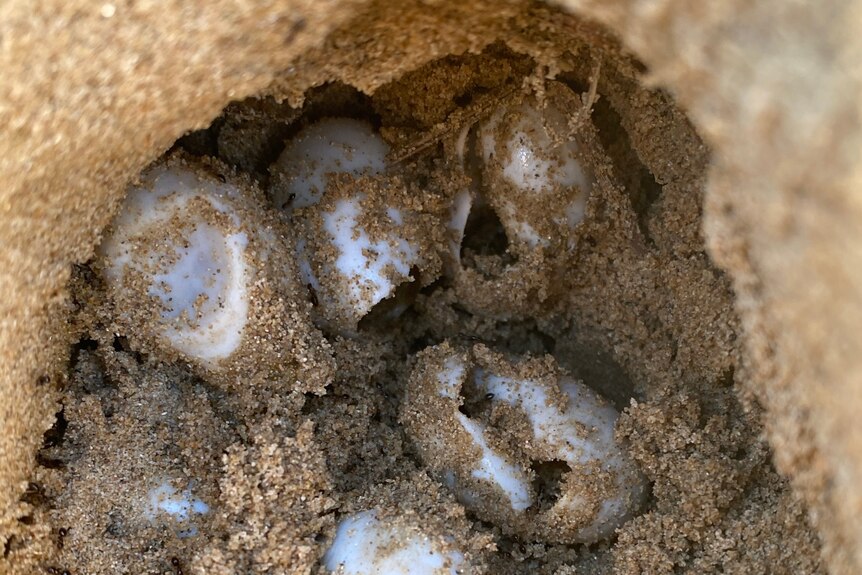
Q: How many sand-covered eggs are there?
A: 7